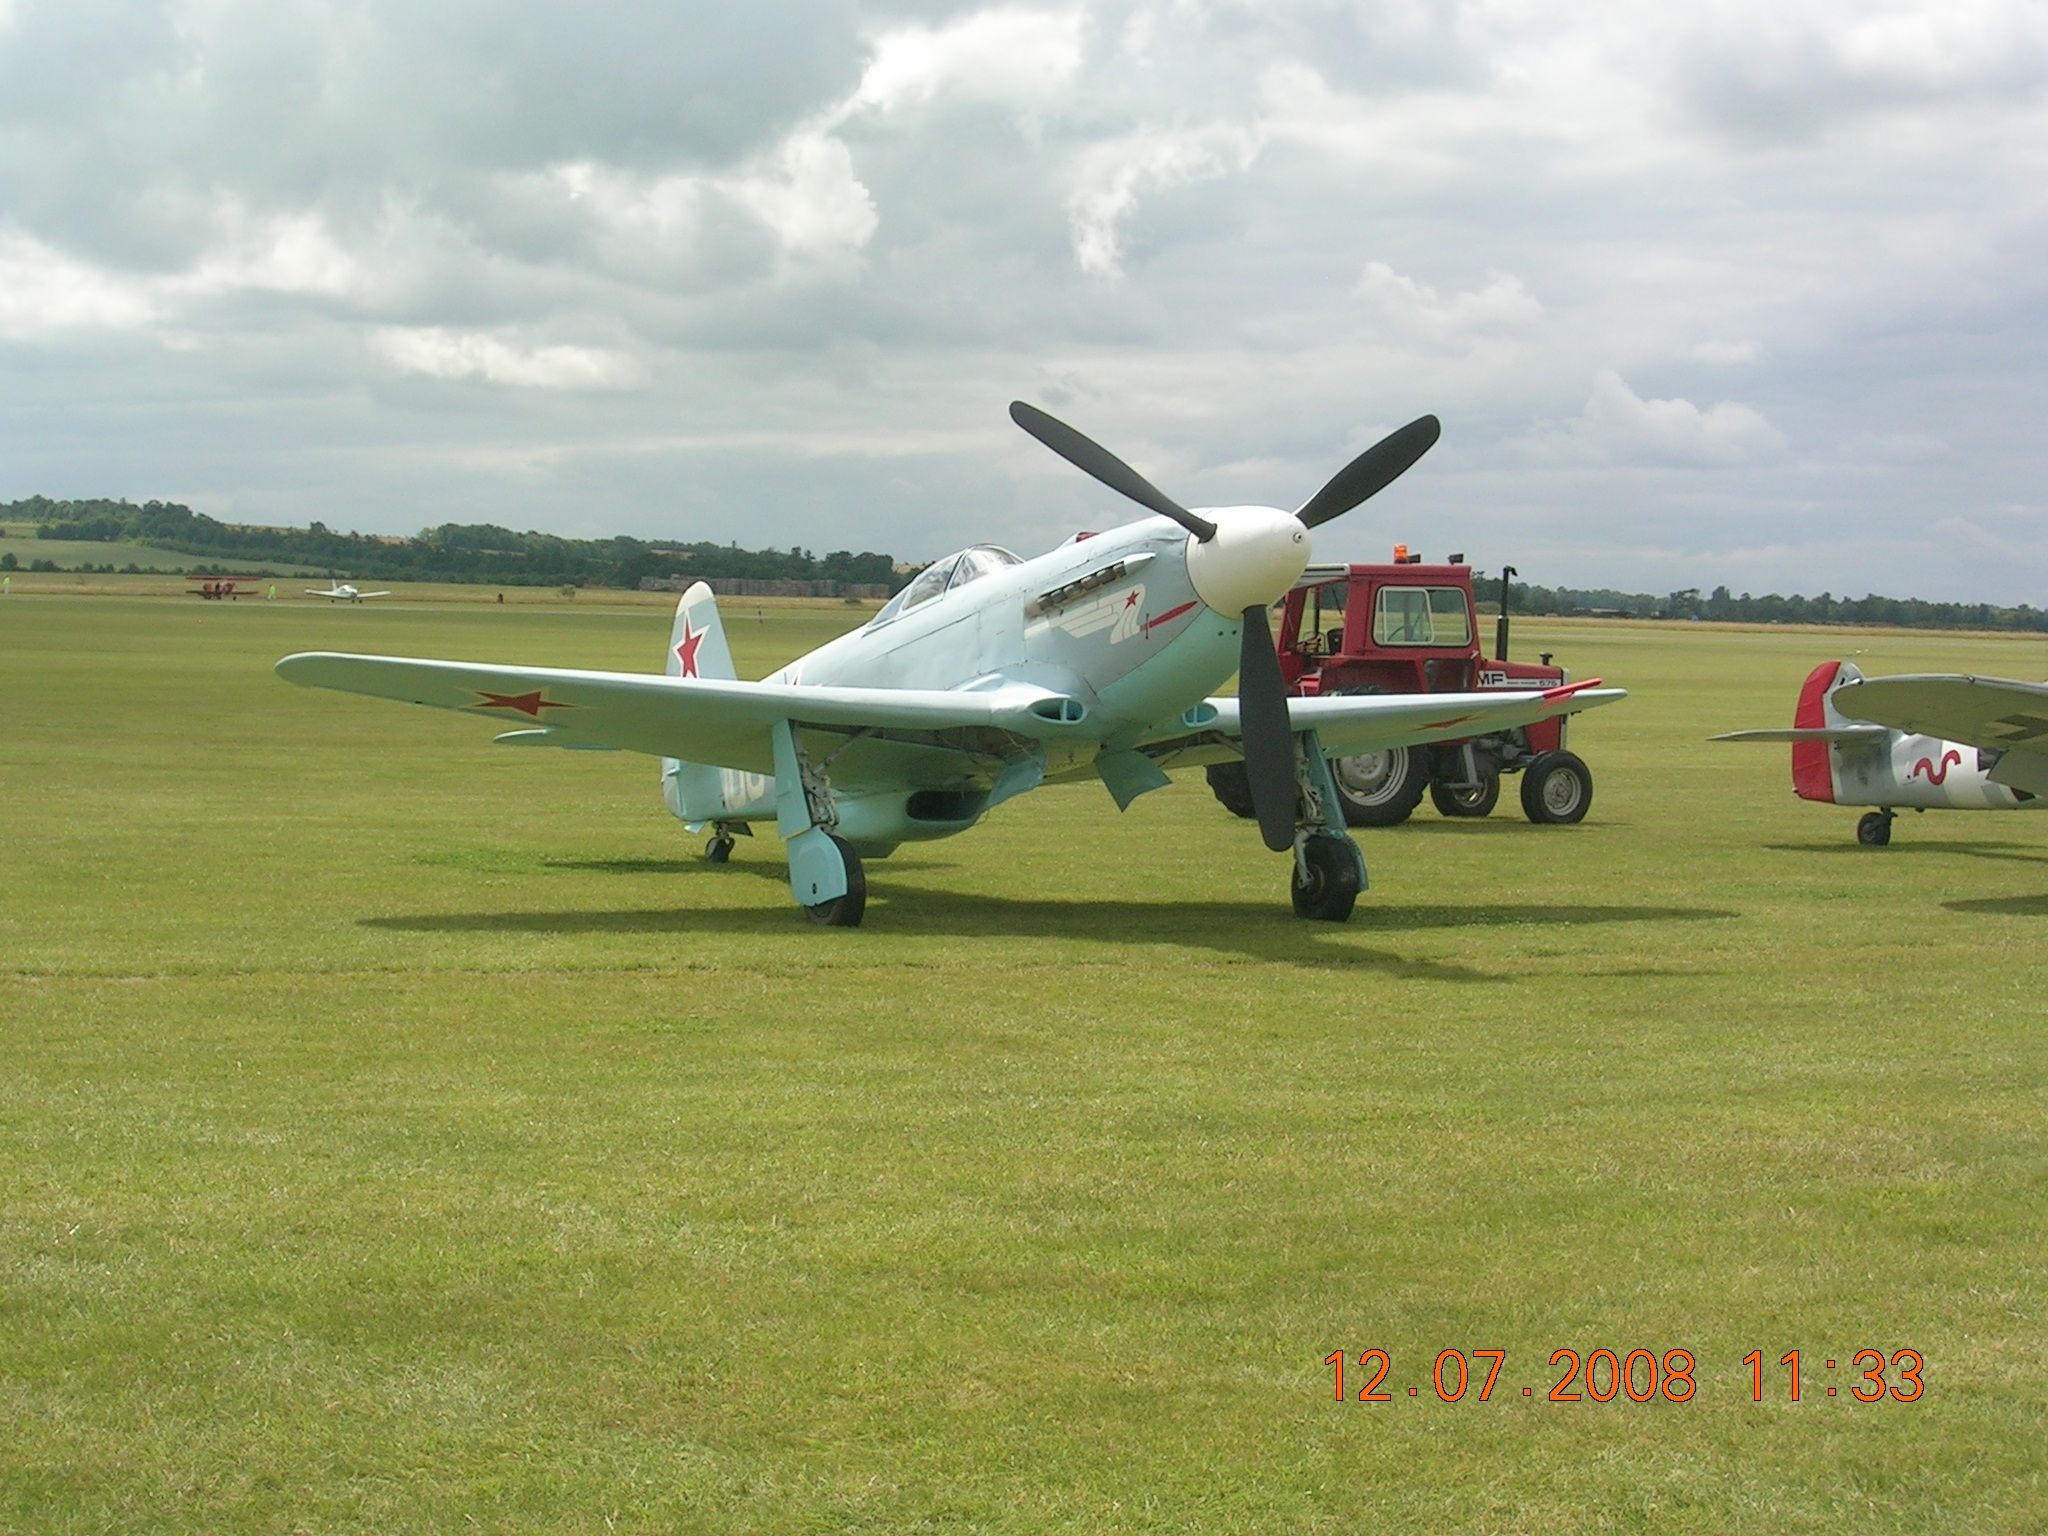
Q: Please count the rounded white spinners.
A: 1